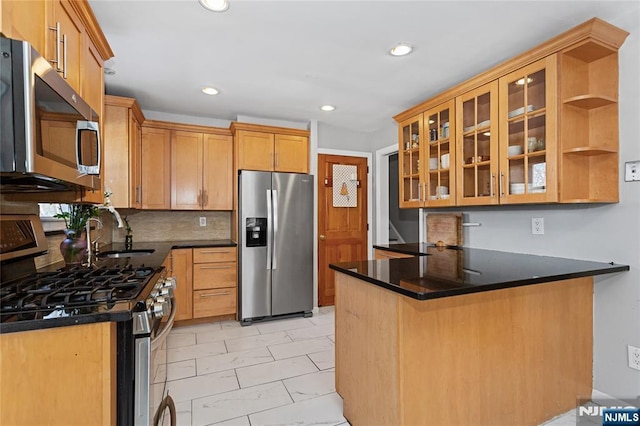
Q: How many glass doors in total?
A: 4